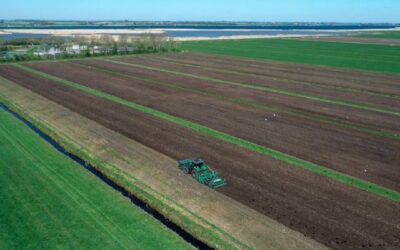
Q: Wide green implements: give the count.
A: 1